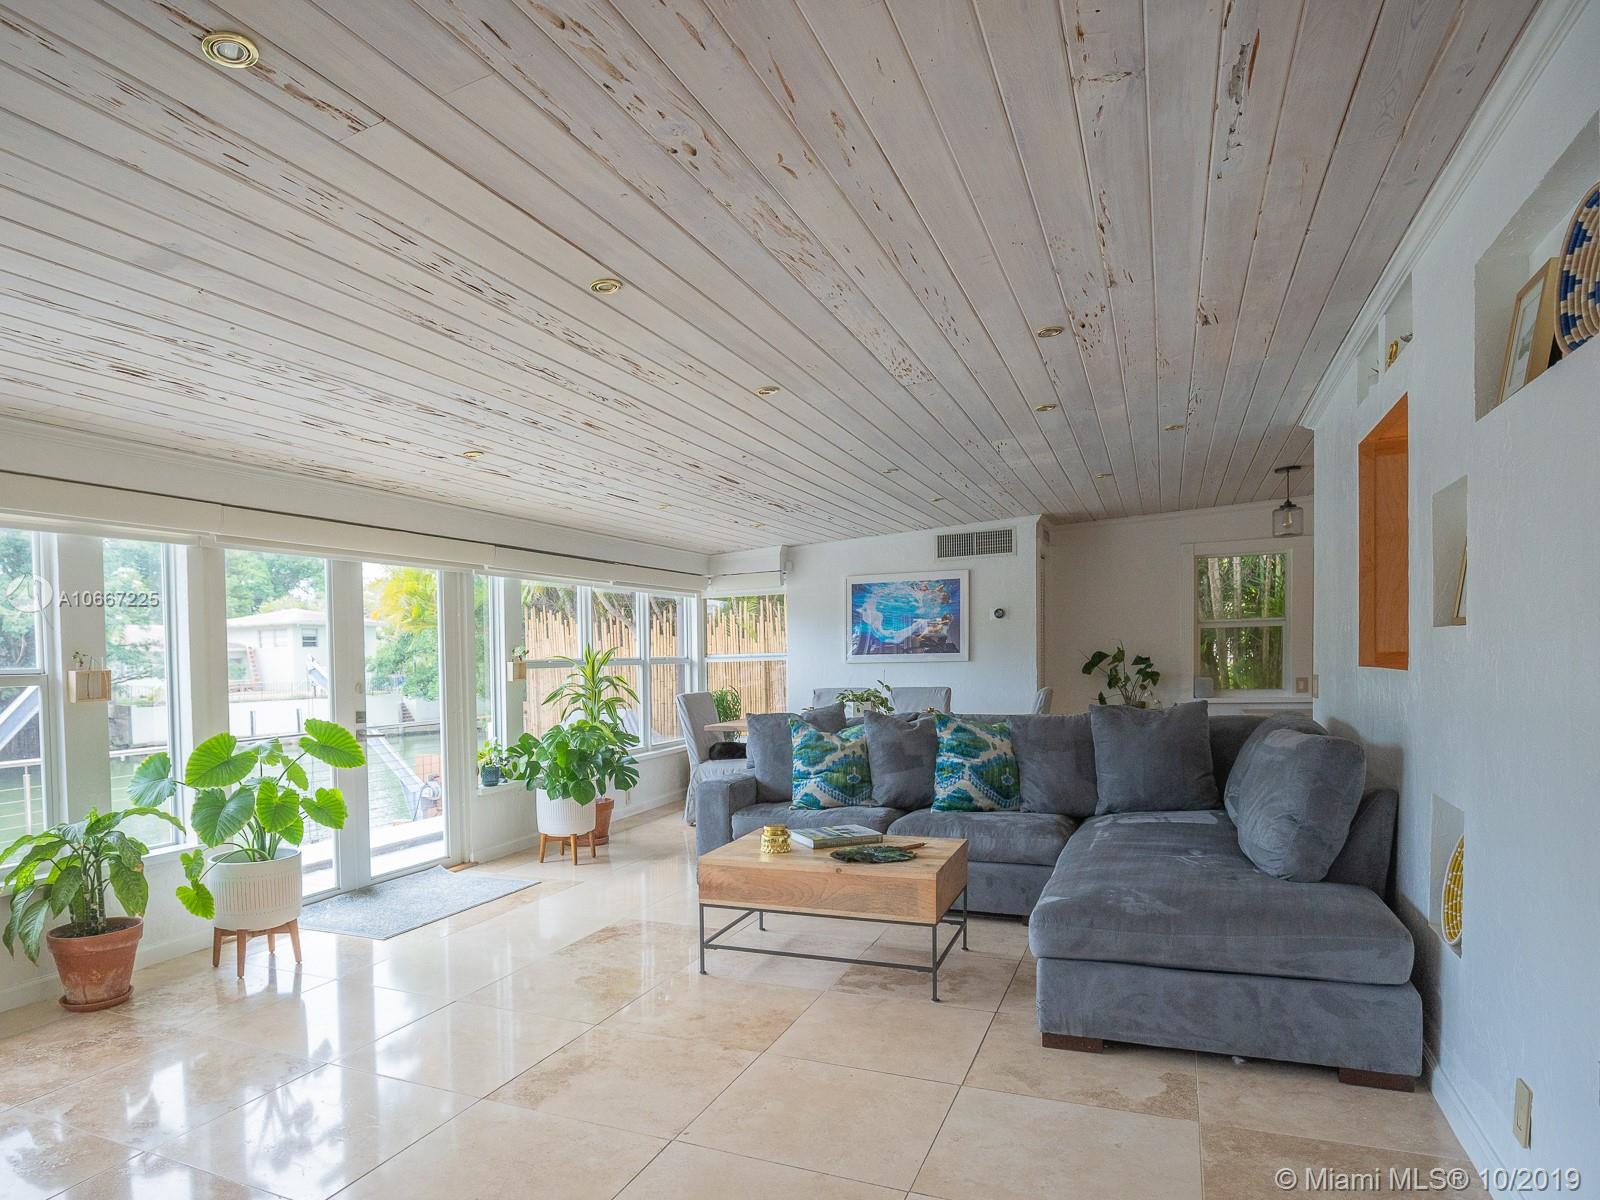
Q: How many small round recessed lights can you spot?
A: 12